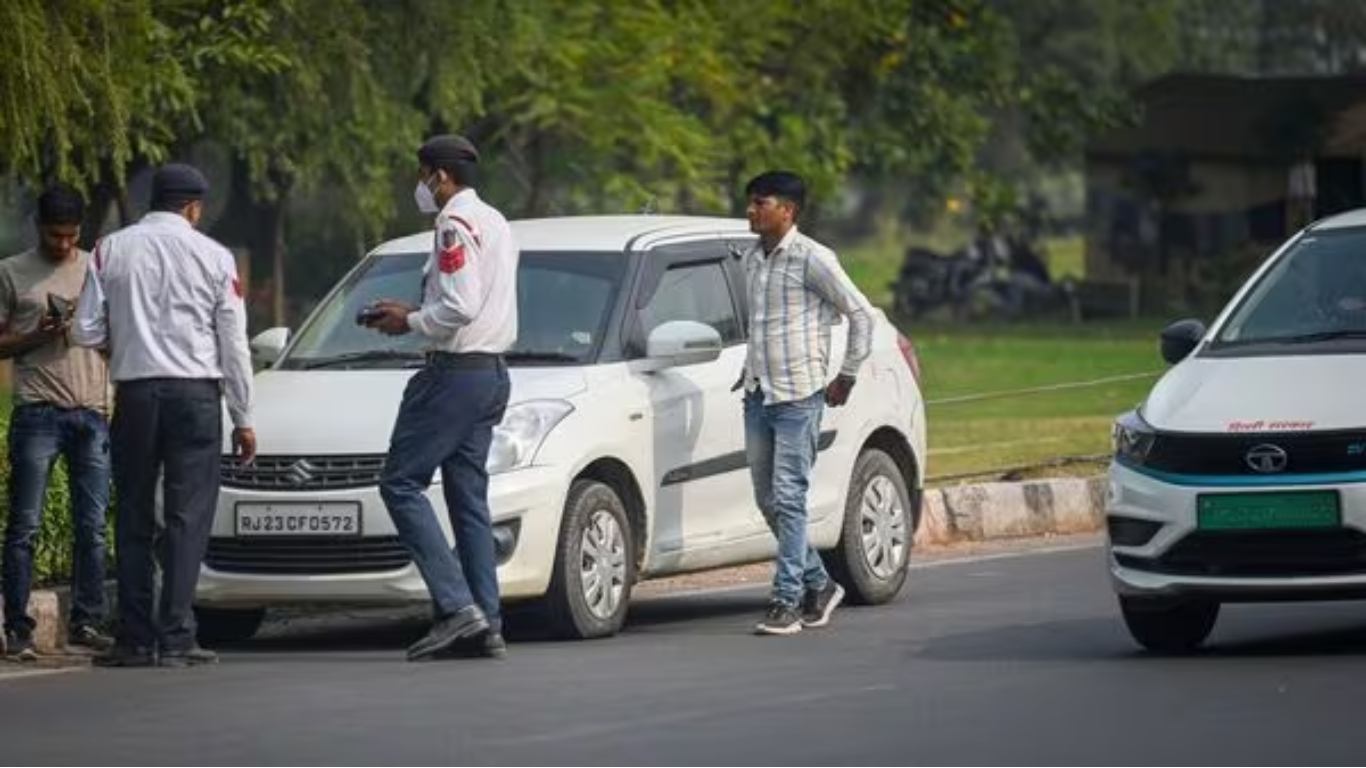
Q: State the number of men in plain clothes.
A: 2